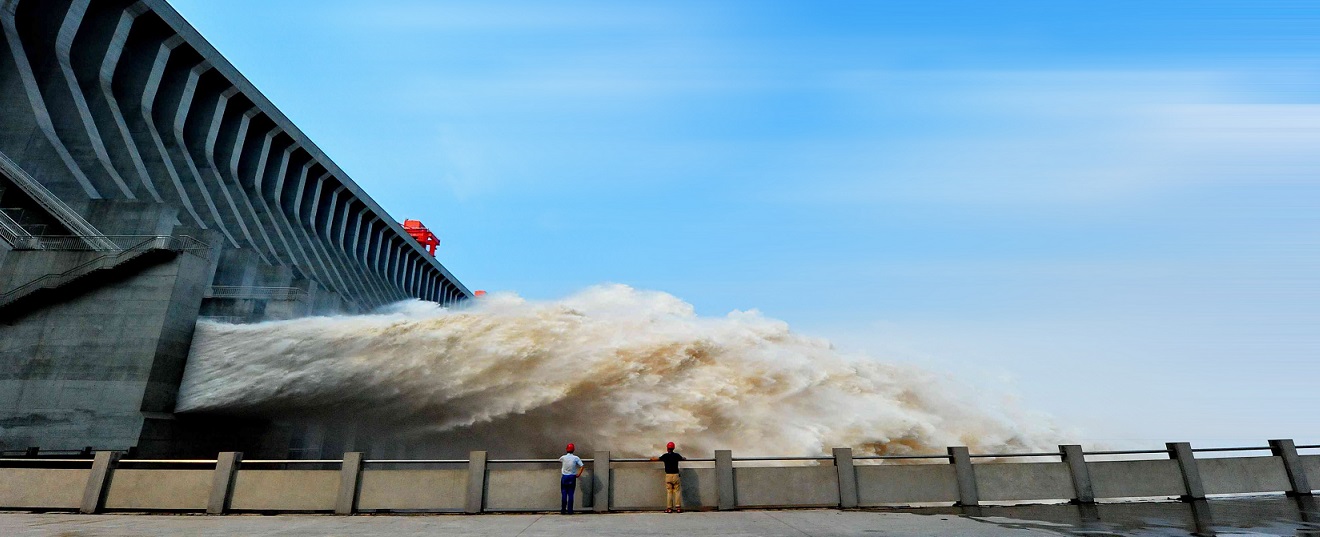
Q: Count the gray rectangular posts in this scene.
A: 11